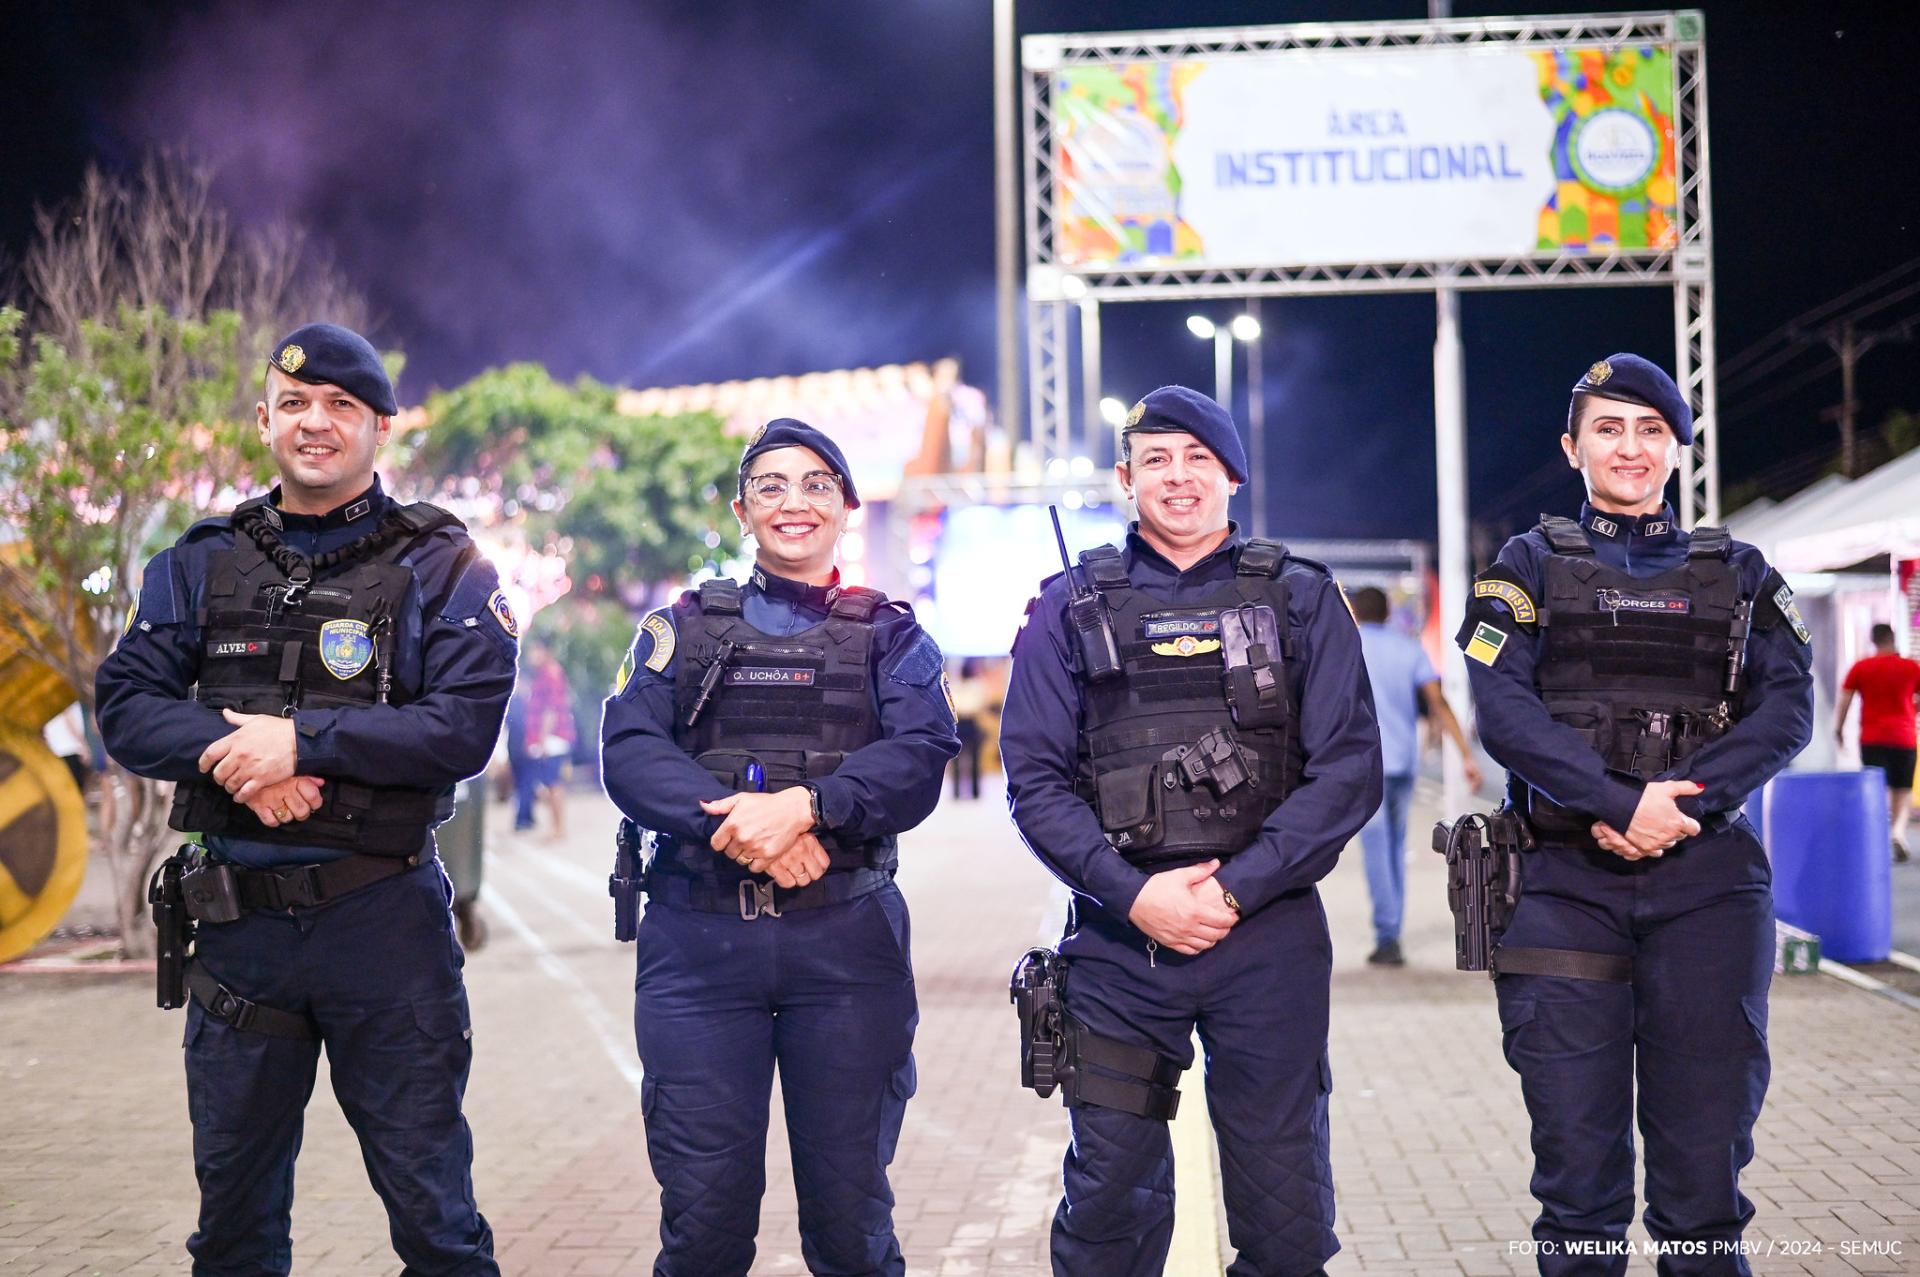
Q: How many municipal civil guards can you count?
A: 4